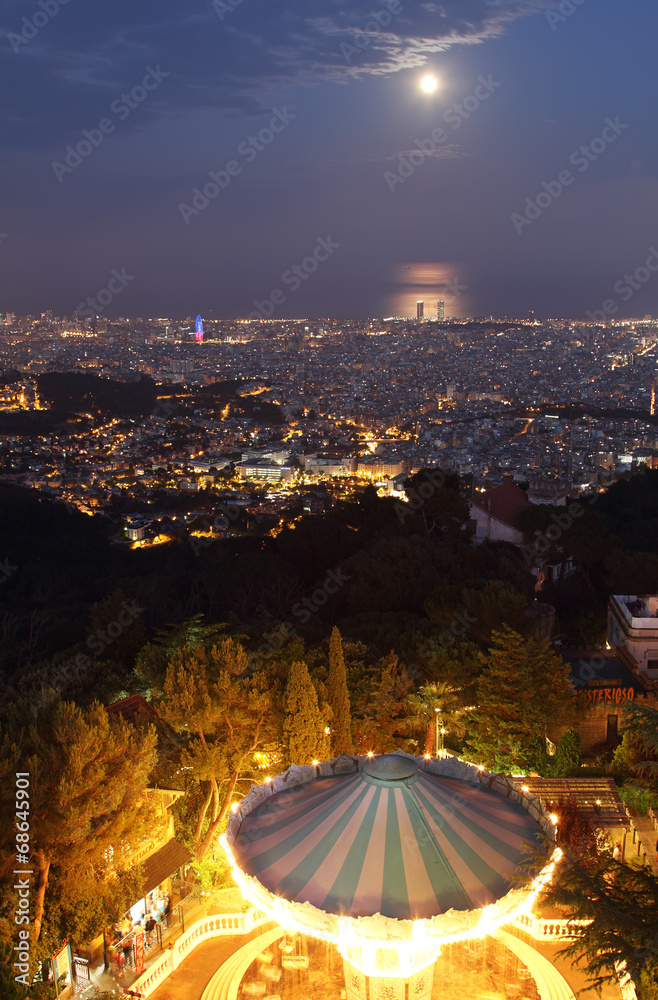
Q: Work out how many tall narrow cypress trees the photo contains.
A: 2